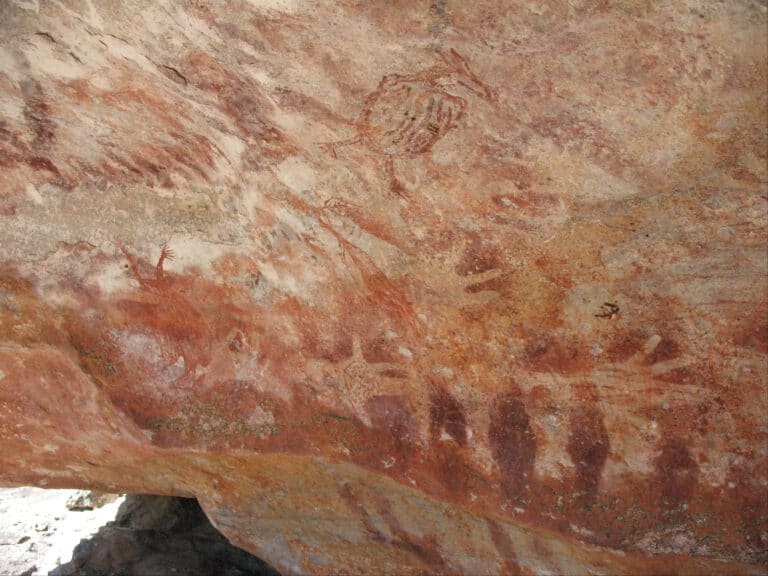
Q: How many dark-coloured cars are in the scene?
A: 0